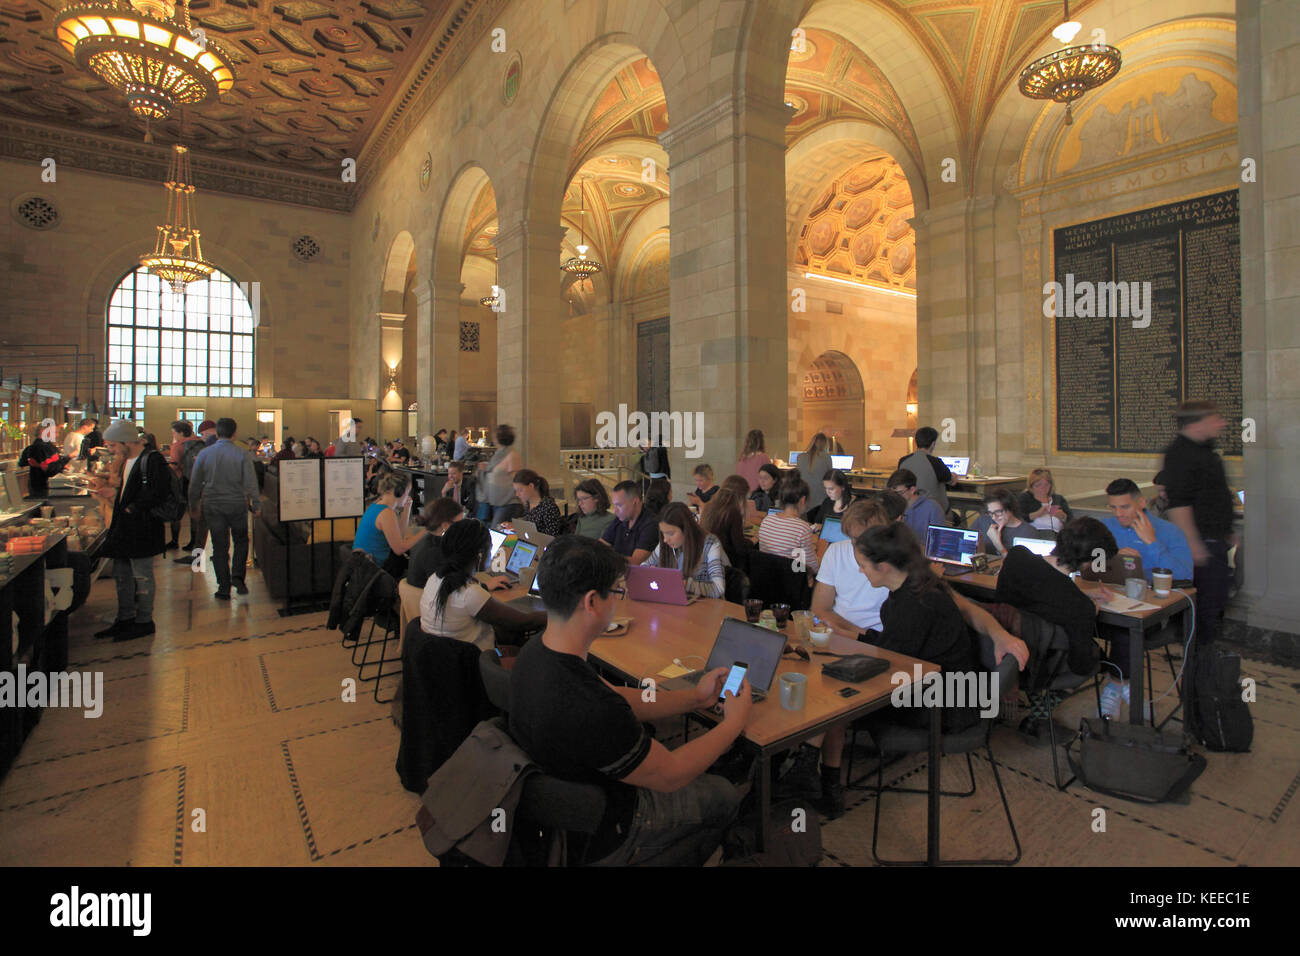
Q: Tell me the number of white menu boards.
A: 2